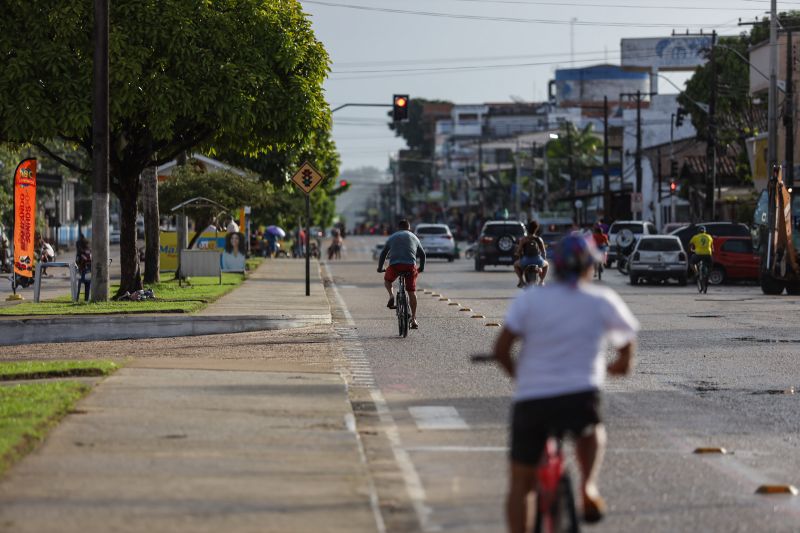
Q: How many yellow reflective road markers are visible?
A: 10